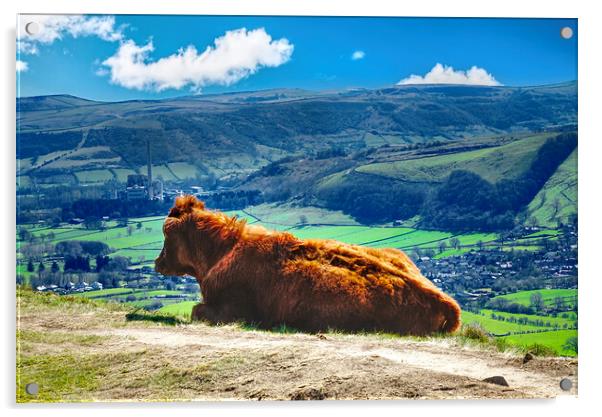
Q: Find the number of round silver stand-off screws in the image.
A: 4